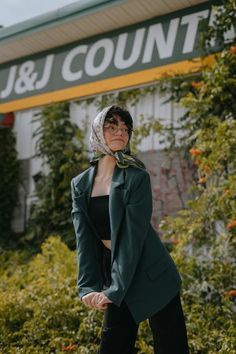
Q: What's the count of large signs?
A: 1